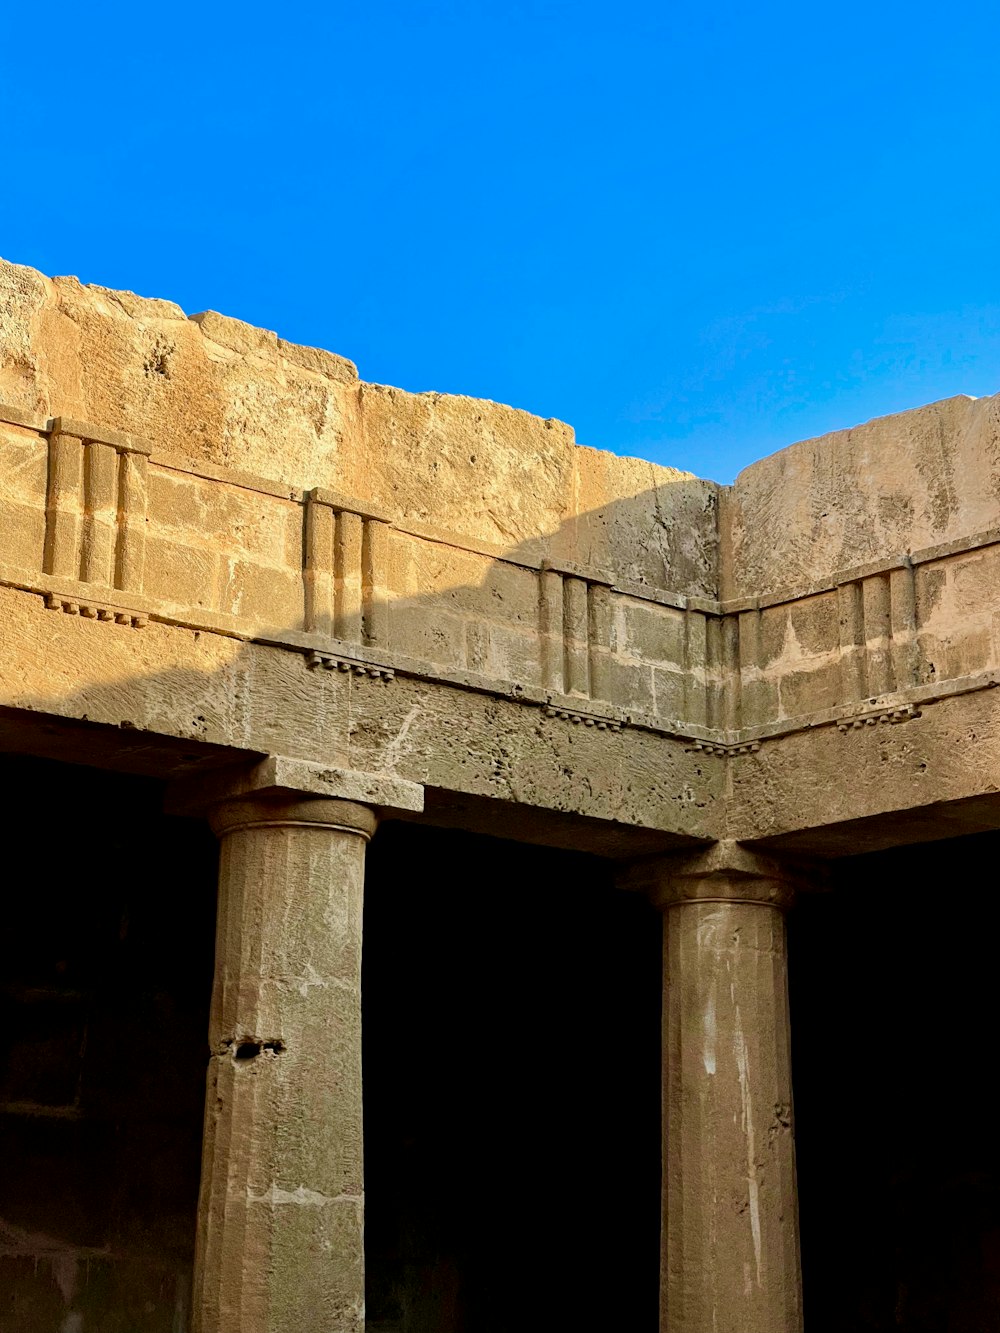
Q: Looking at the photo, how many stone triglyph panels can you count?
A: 5